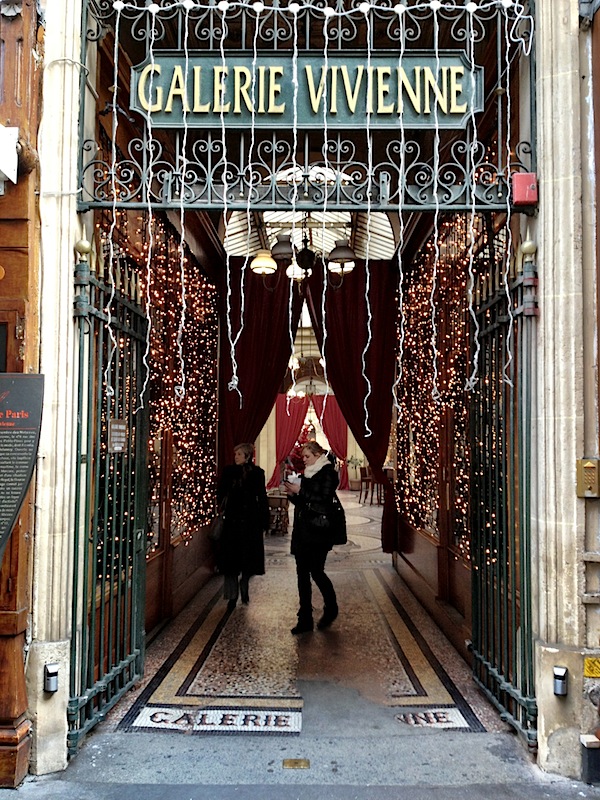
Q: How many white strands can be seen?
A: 12